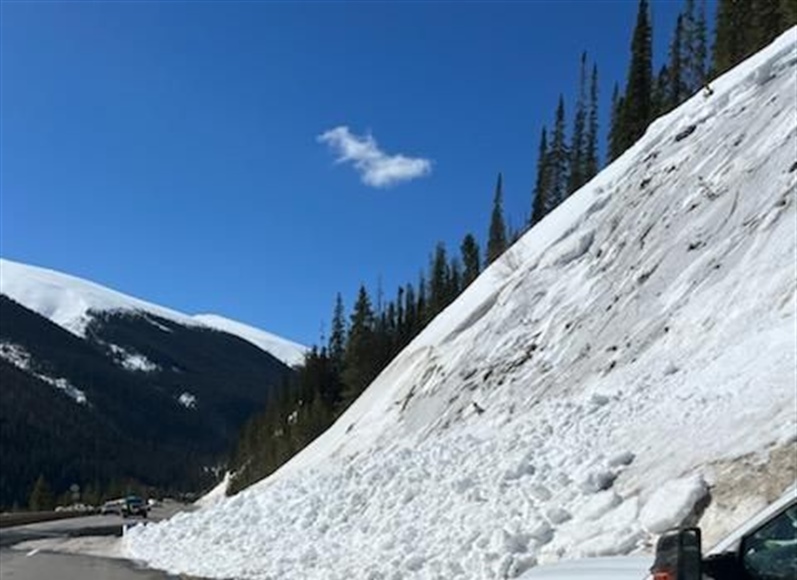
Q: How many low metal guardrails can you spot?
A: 1